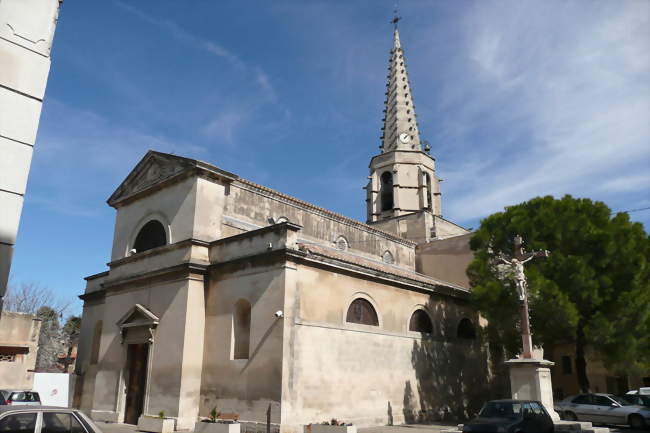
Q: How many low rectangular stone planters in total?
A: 3